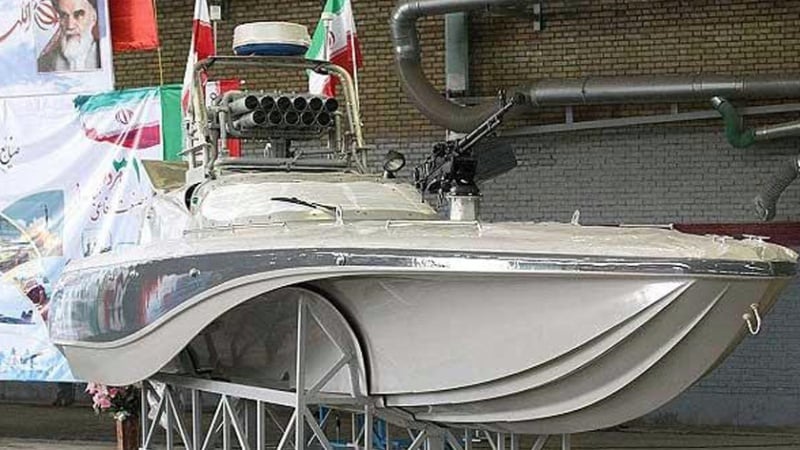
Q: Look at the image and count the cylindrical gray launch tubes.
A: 11